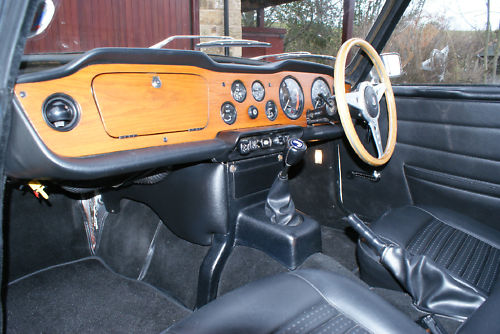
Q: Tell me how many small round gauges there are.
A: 4